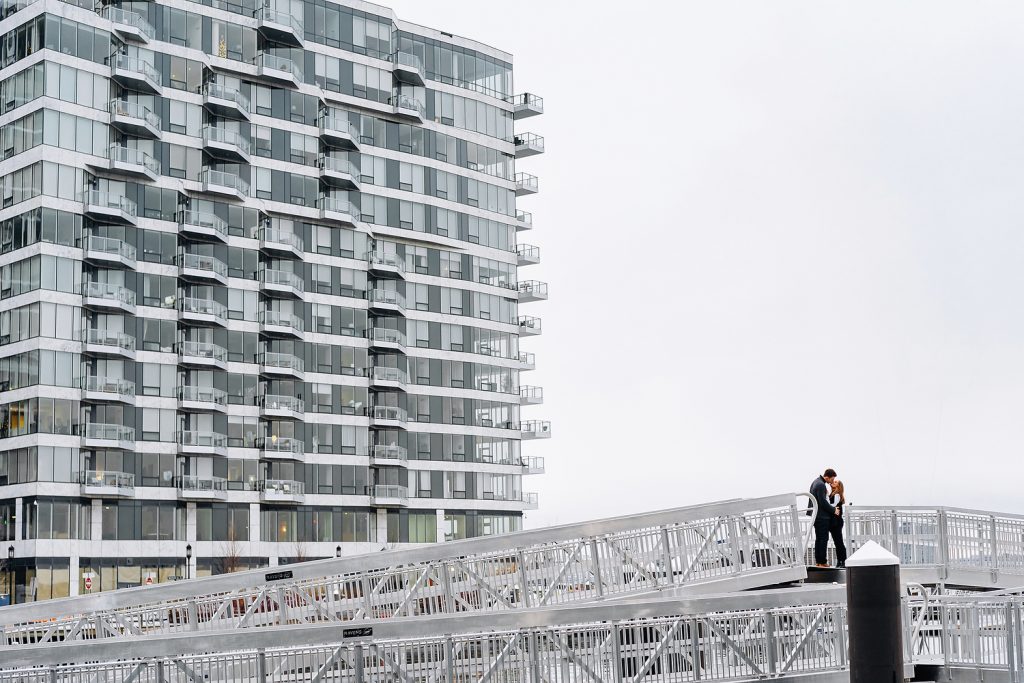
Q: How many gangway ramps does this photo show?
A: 2